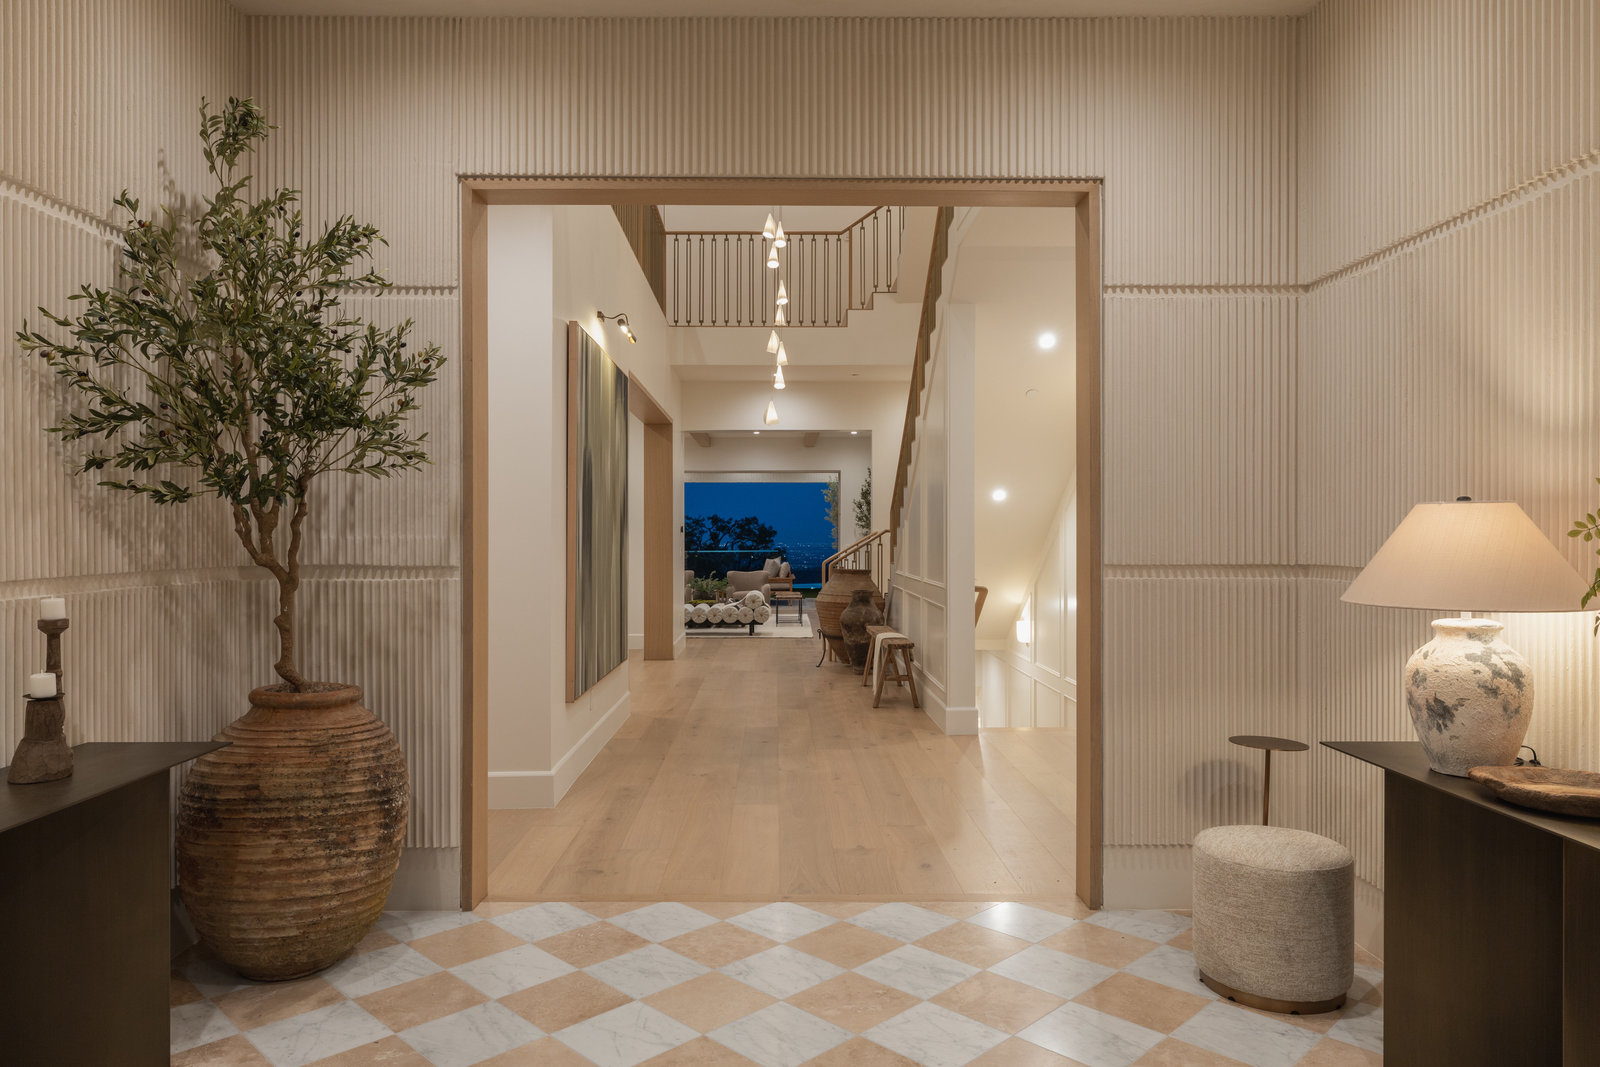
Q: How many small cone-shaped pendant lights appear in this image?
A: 9